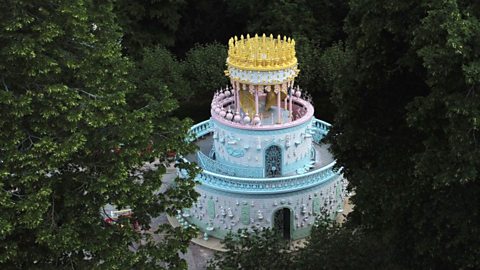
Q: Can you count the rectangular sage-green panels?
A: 4